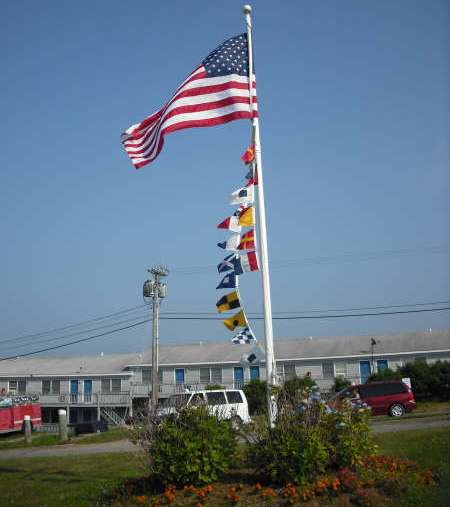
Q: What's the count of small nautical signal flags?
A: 15